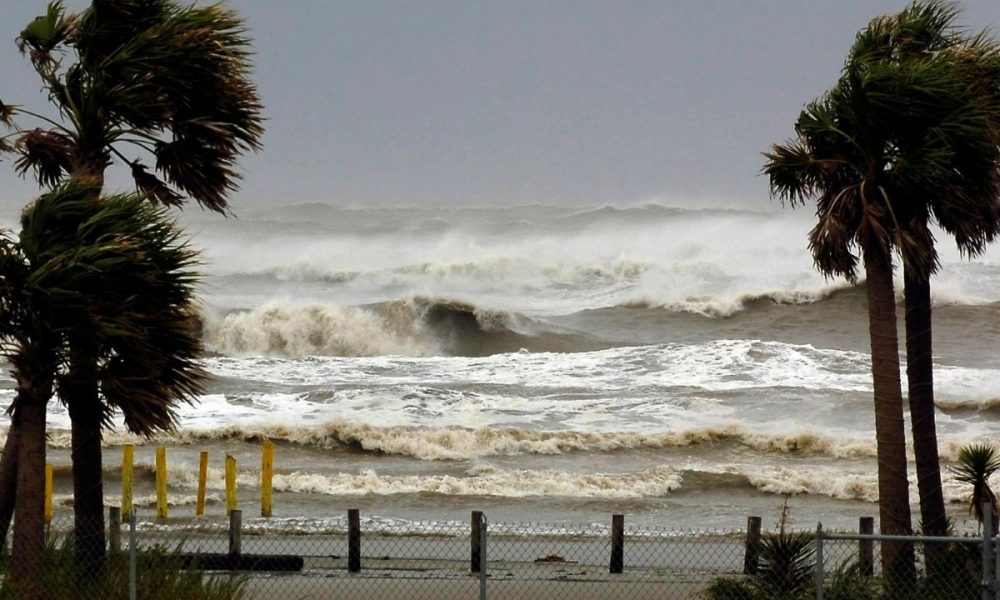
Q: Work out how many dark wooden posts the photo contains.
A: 7